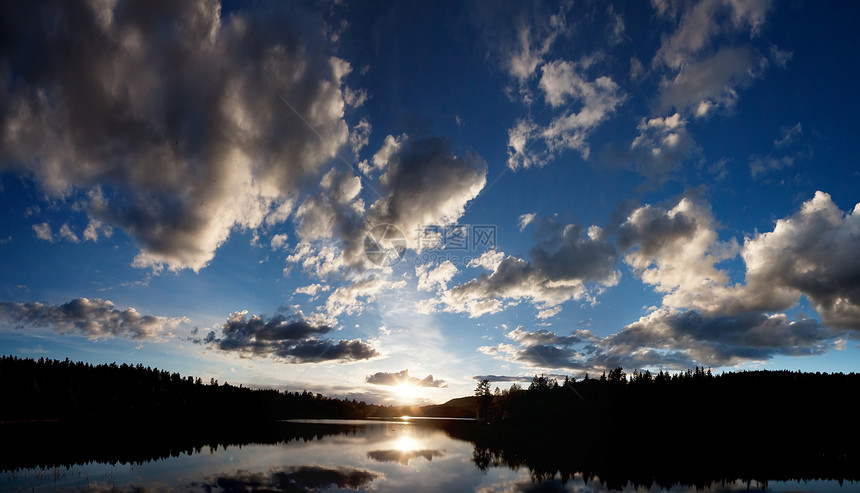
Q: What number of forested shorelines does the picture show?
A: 2